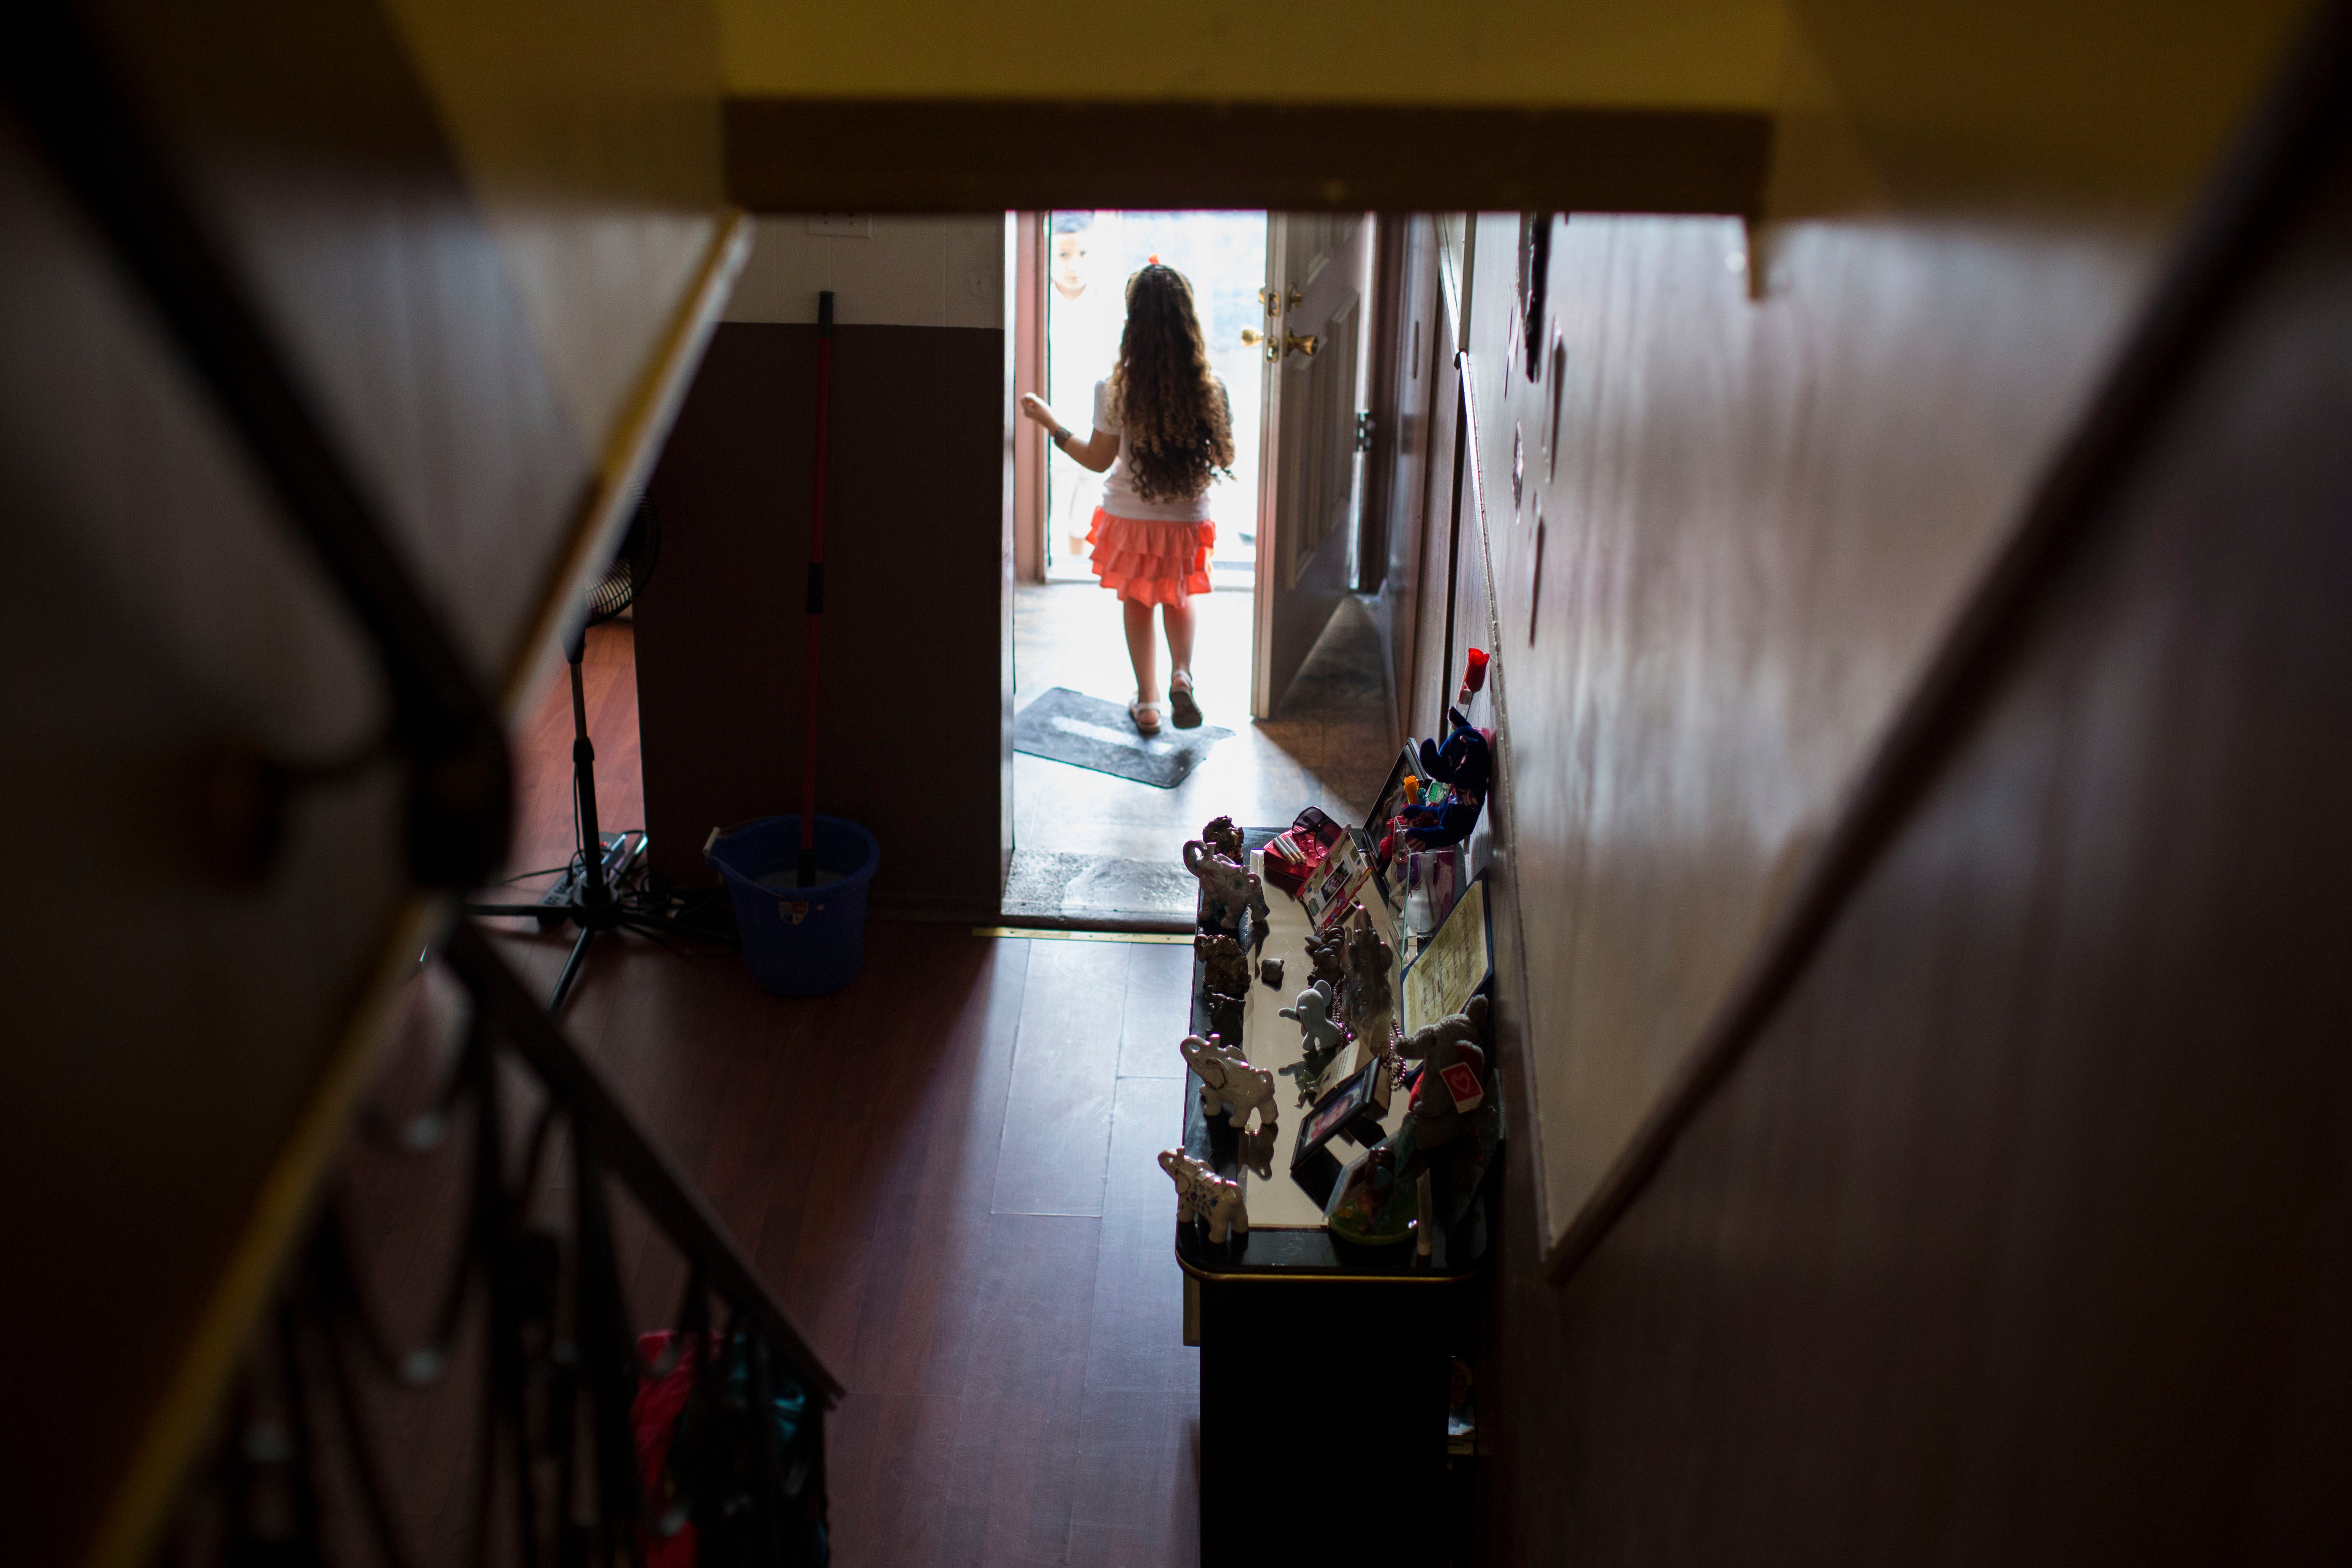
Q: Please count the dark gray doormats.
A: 1